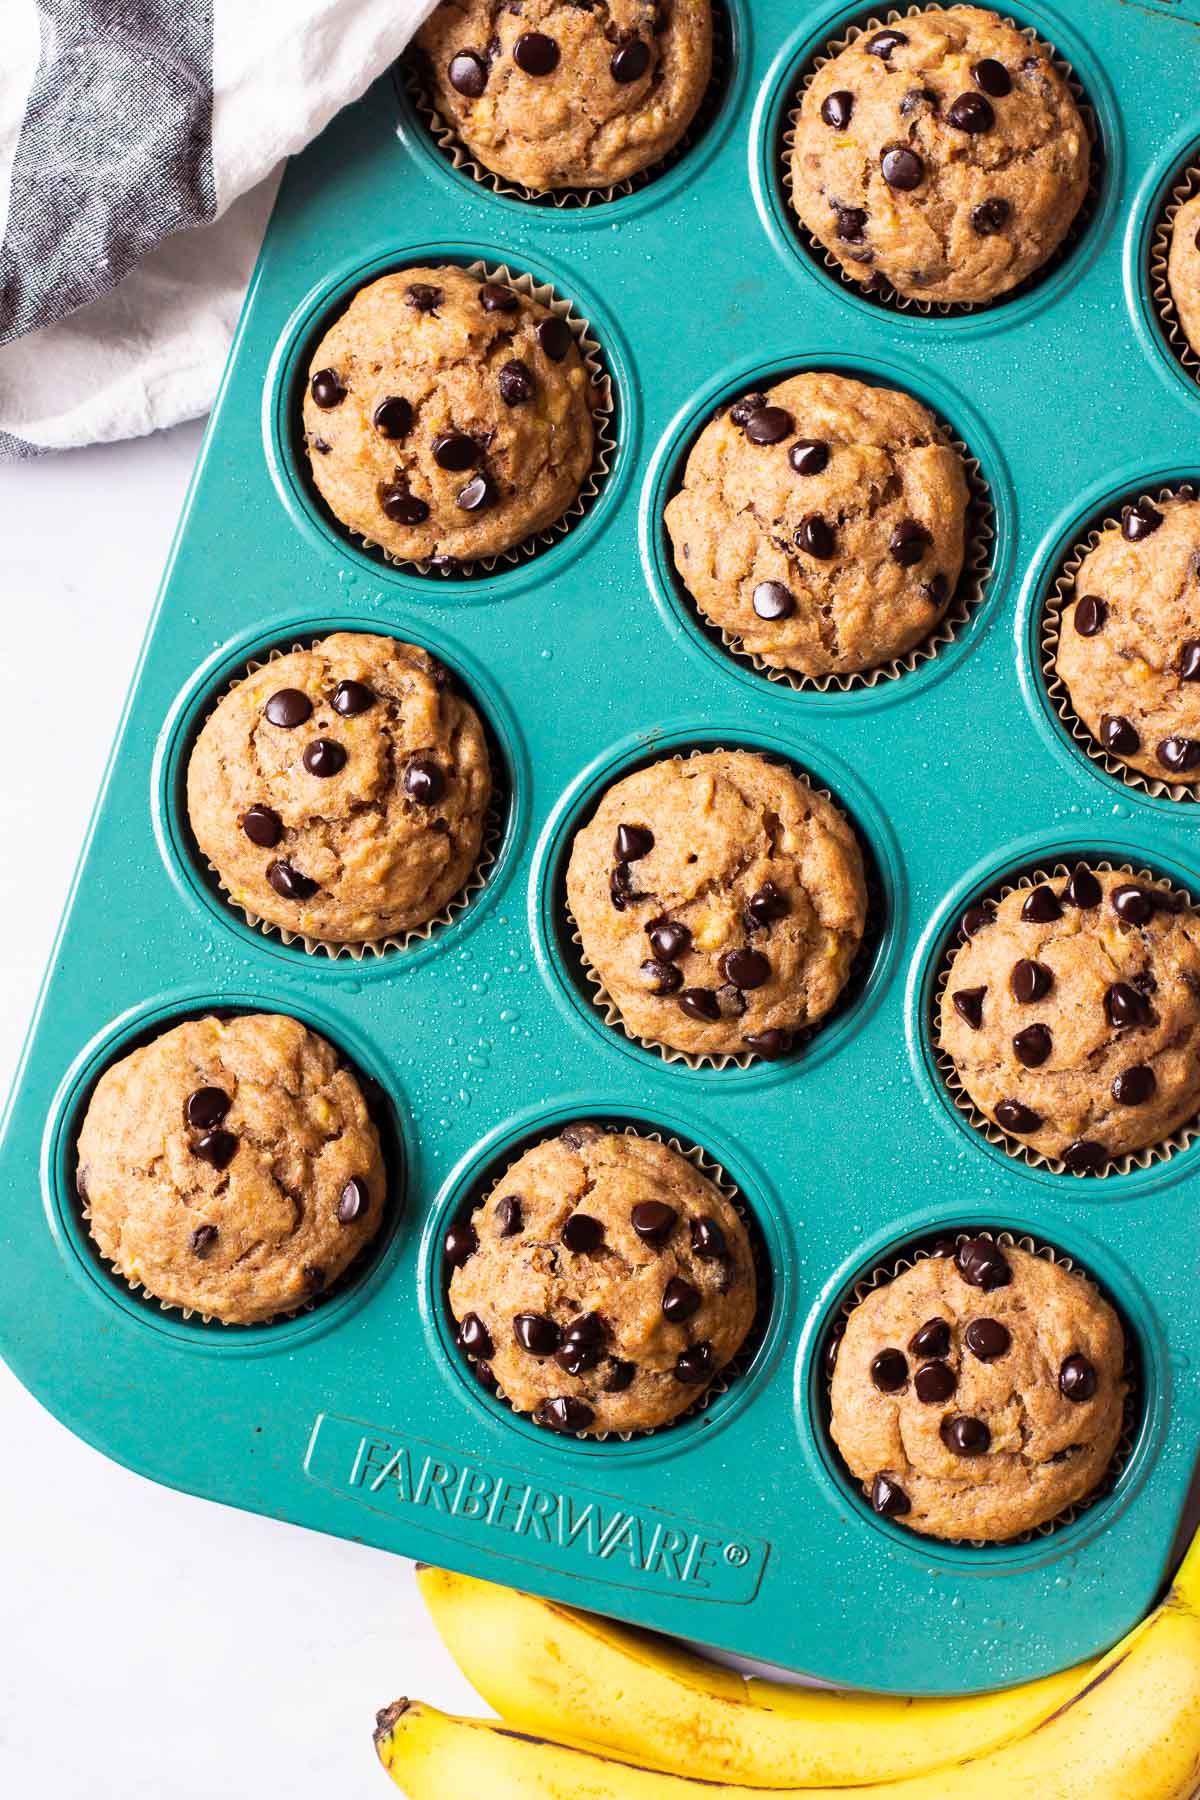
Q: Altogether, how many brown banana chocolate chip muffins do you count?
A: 12